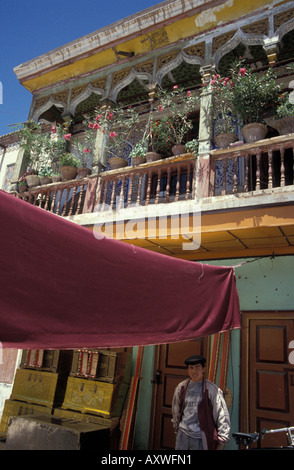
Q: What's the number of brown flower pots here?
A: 13